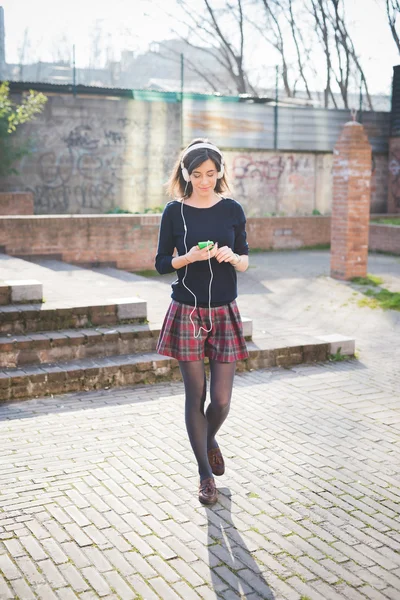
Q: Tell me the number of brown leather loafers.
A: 2